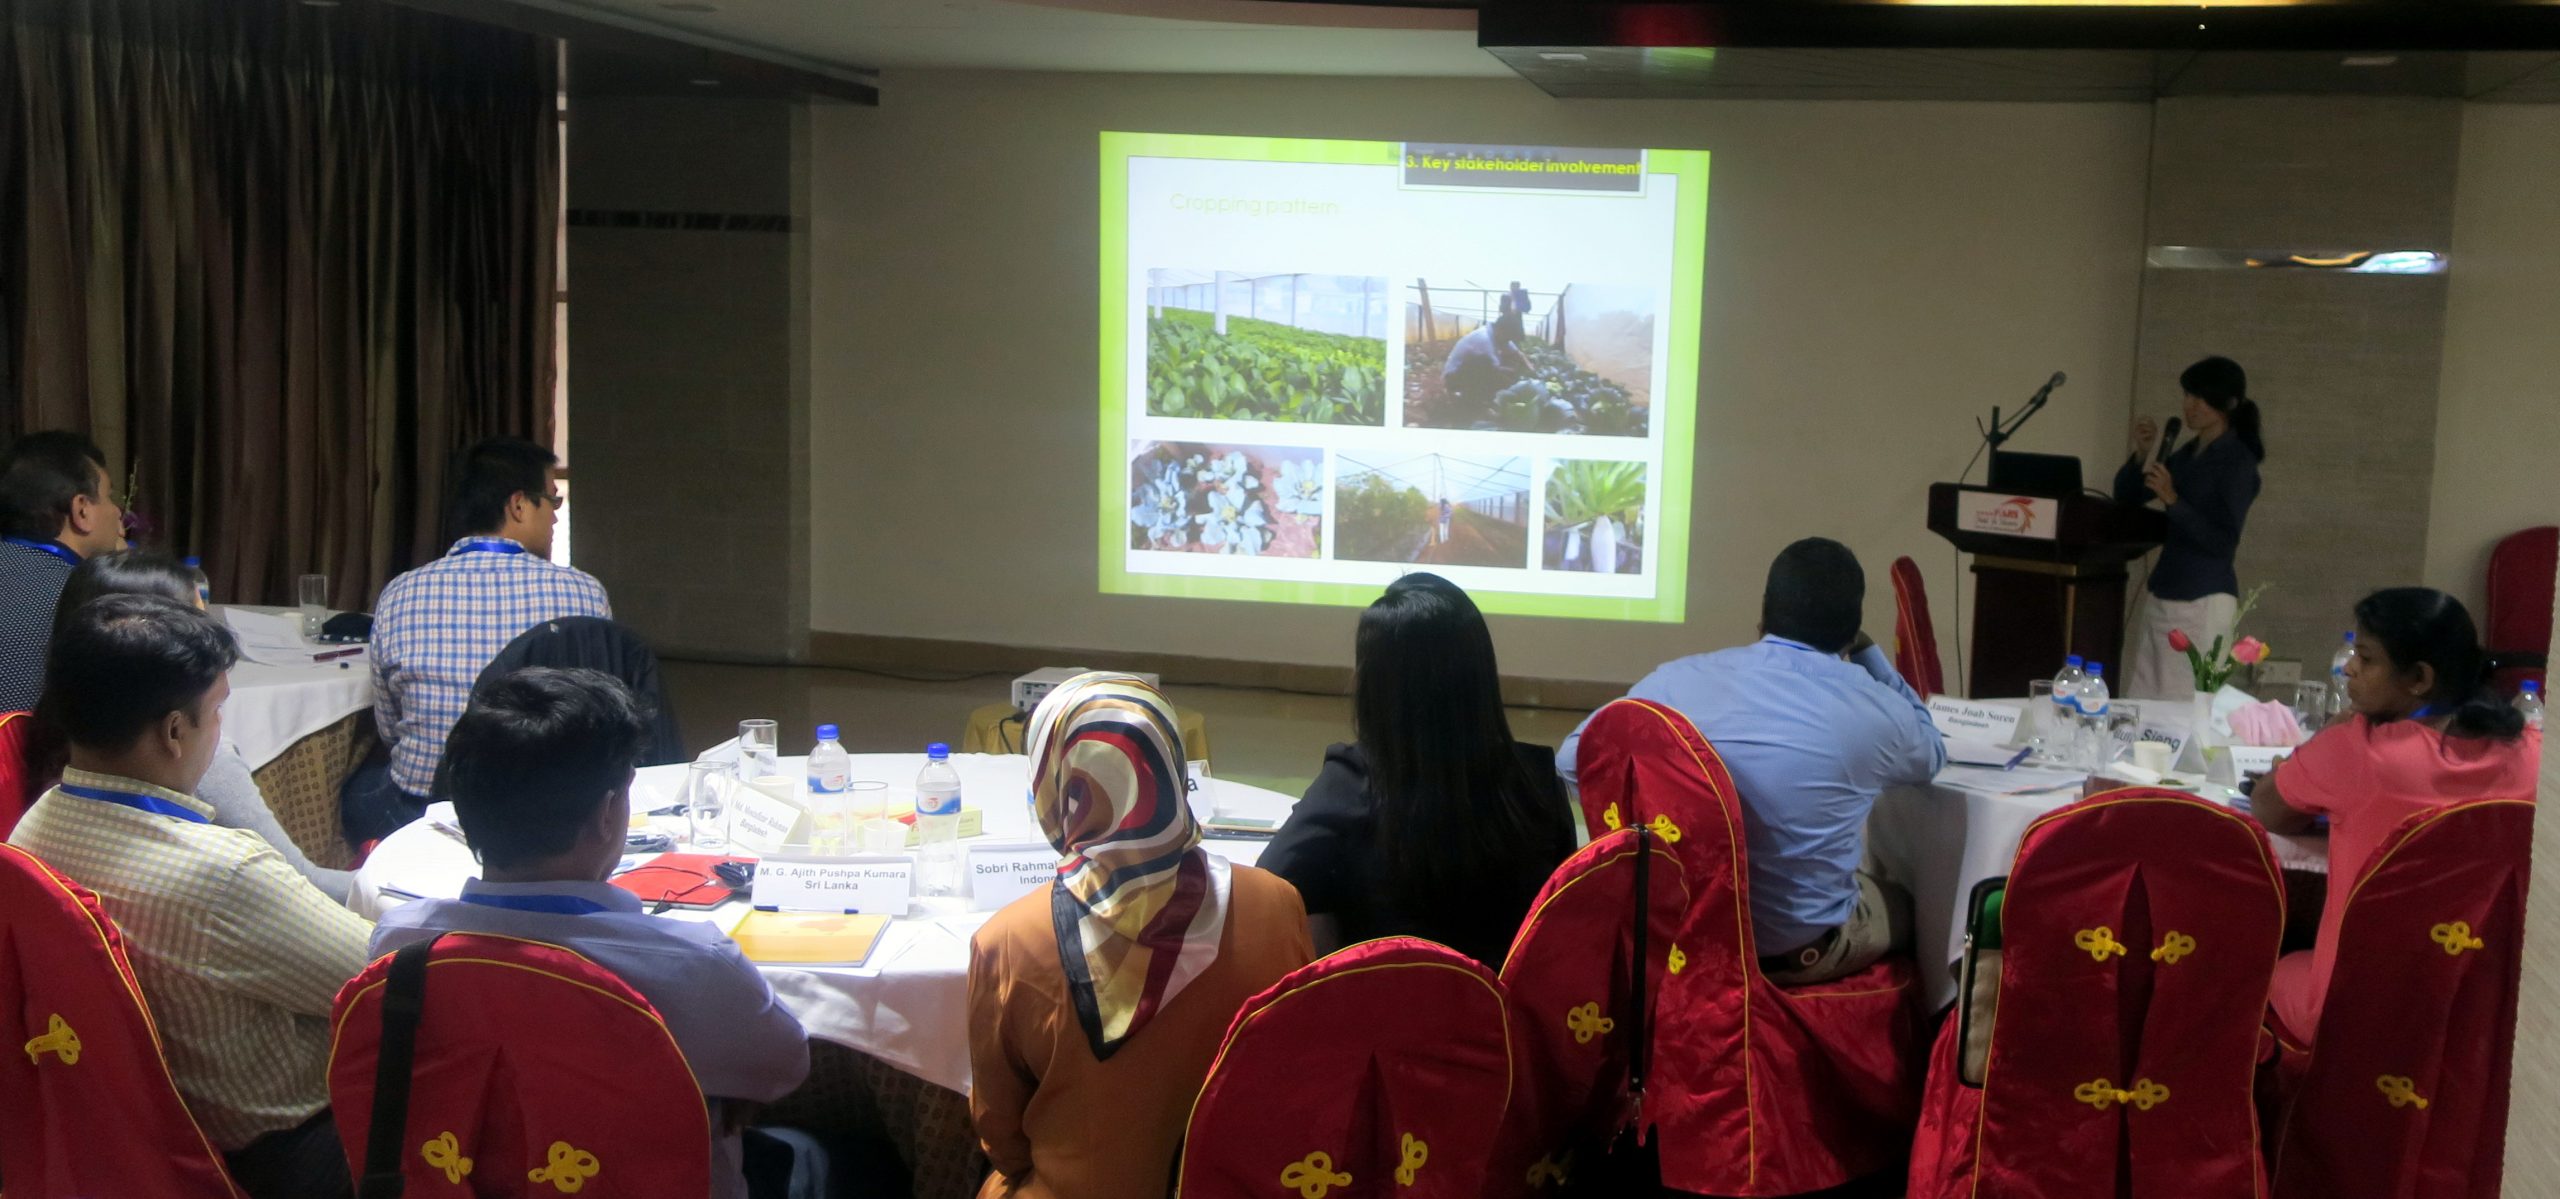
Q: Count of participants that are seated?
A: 9